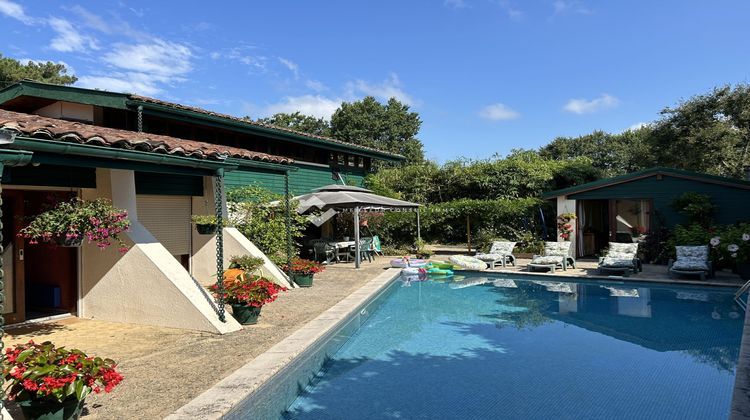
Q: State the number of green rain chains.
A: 4